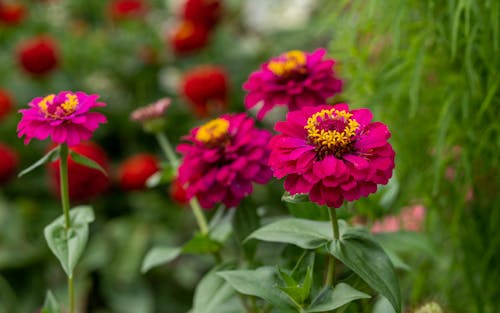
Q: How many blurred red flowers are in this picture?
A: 11